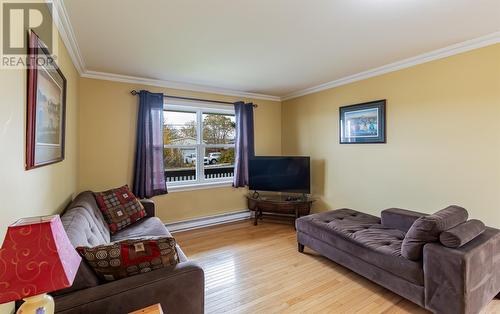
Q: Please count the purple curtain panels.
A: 2